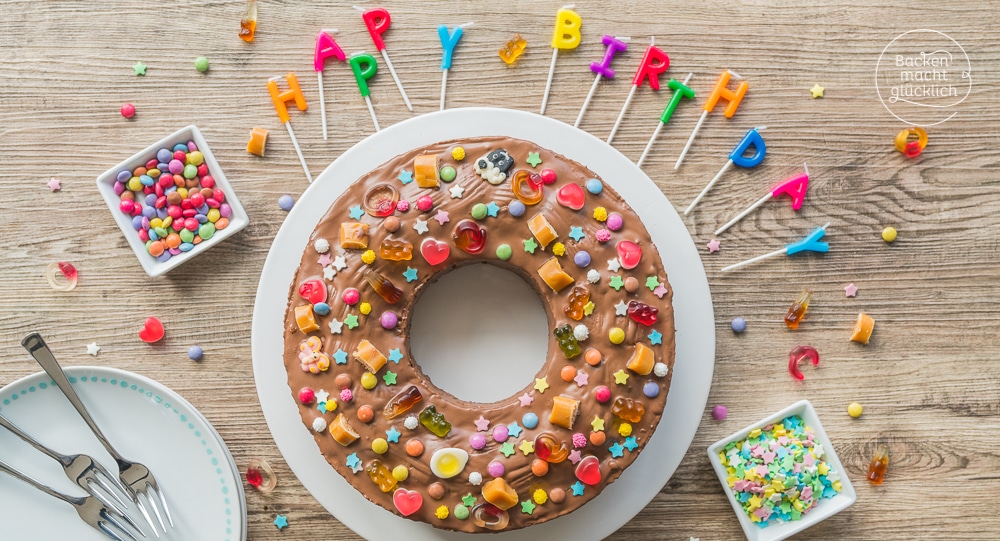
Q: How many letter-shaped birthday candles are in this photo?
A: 13